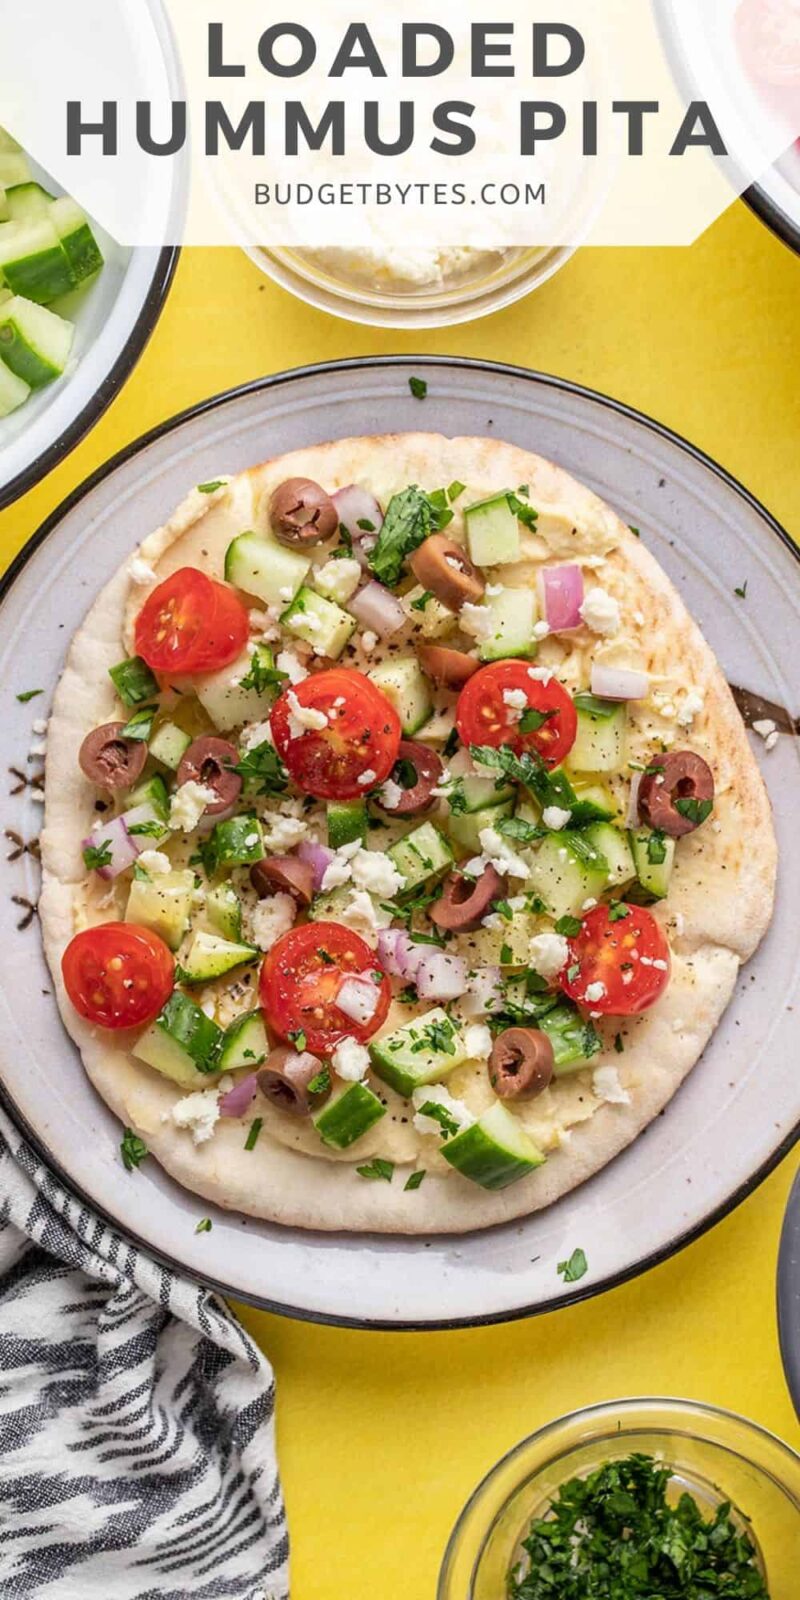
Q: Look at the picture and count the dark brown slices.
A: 11